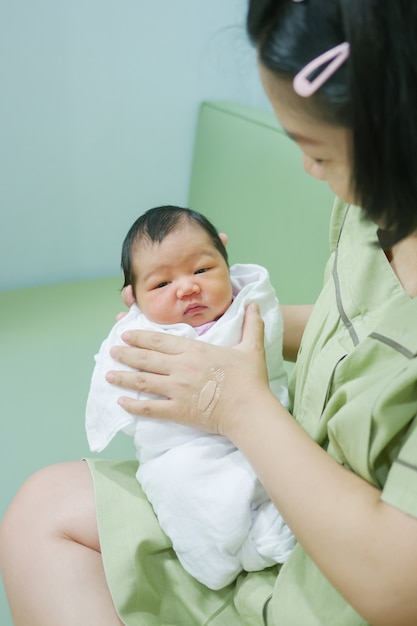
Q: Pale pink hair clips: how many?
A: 1